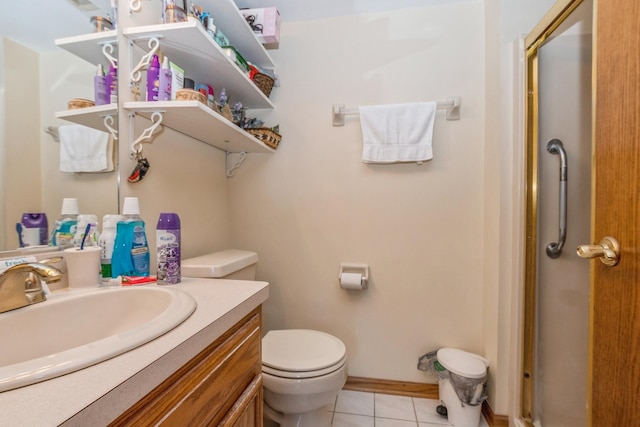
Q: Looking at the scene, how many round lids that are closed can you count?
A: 2